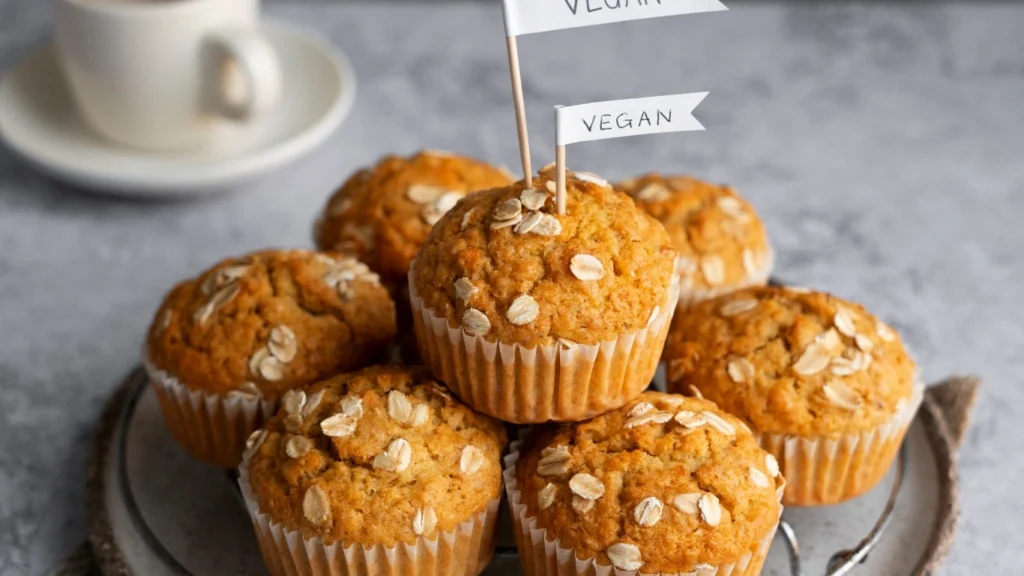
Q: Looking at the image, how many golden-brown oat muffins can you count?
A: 7